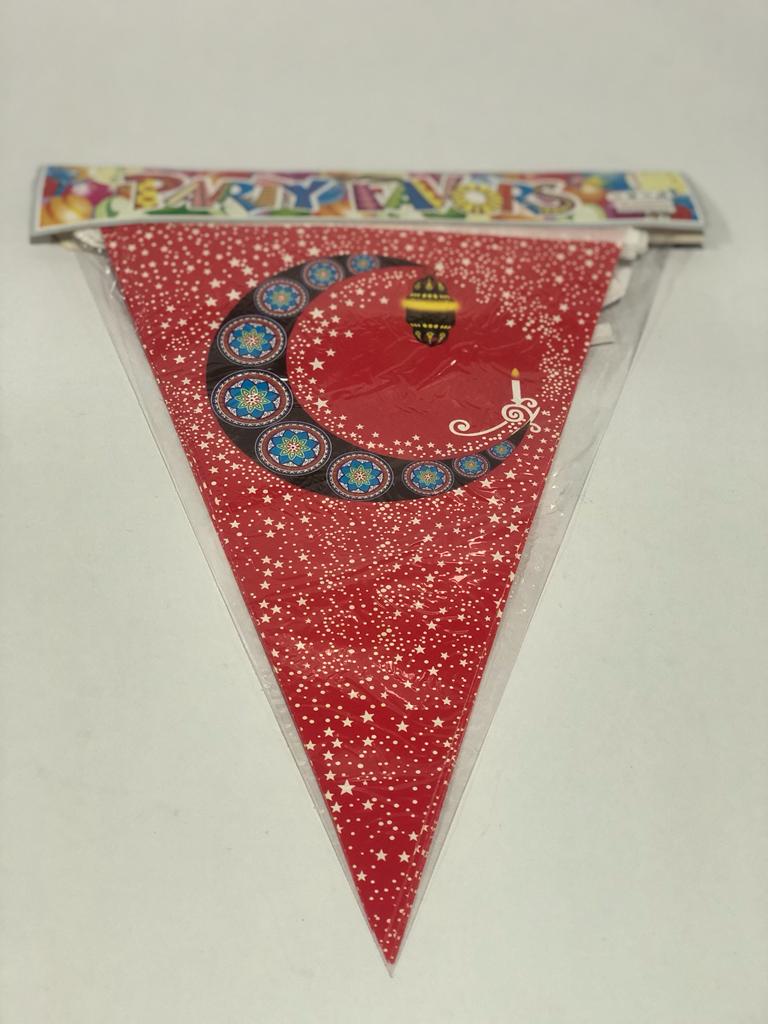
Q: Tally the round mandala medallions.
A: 10